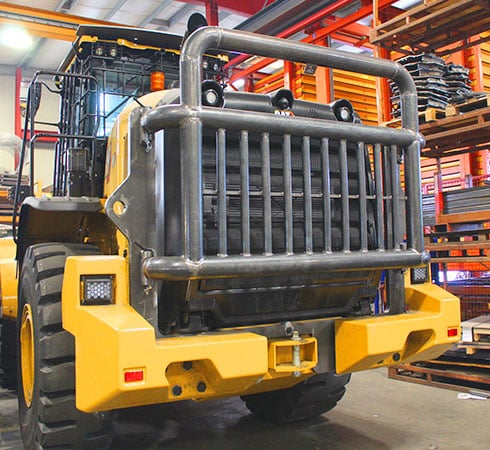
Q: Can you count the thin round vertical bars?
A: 10